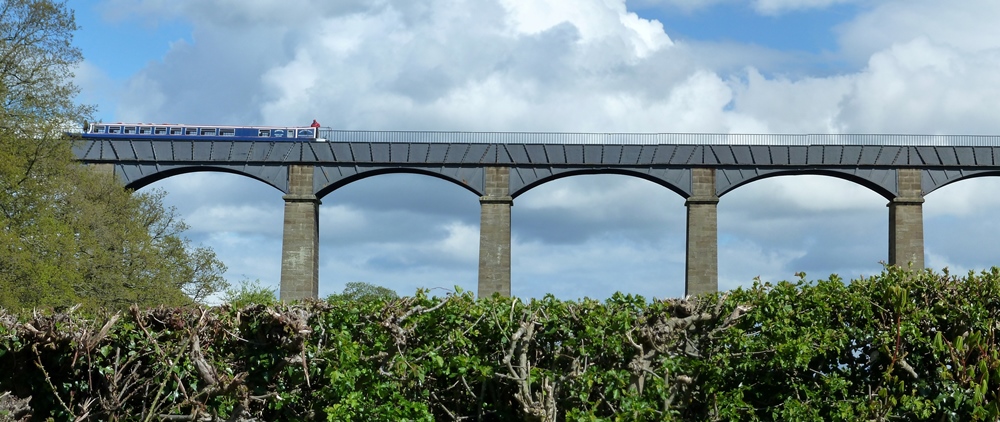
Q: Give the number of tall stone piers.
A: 4